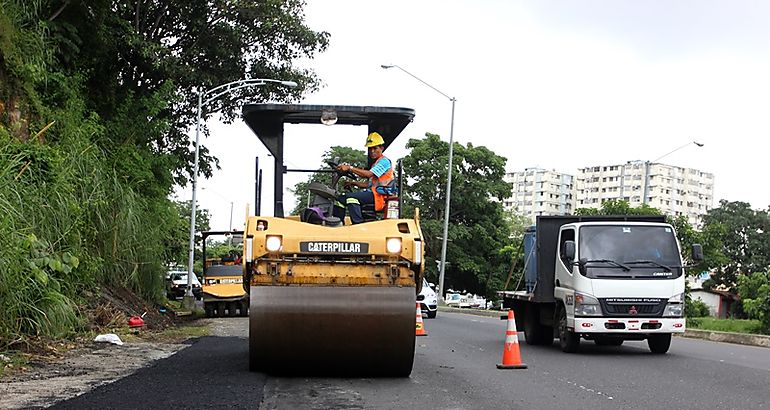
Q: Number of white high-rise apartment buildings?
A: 2